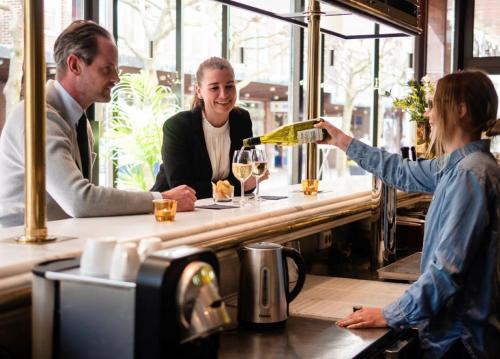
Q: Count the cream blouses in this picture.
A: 1